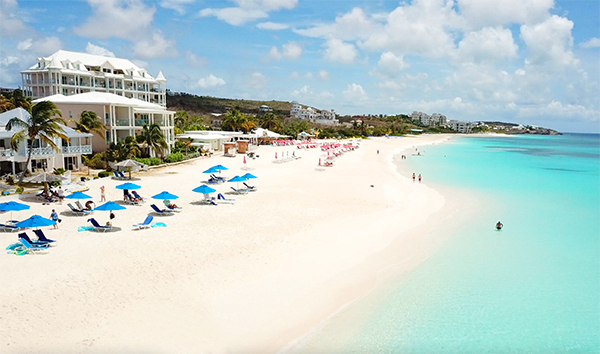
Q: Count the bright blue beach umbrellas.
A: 11